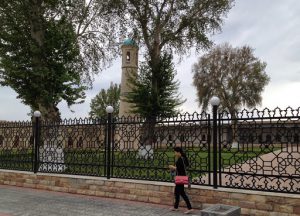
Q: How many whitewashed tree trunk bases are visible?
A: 3